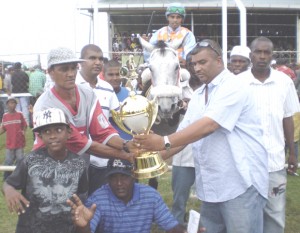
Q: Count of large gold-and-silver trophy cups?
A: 1